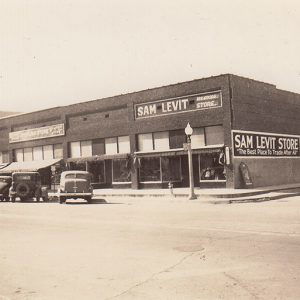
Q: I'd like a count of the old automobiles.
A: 3